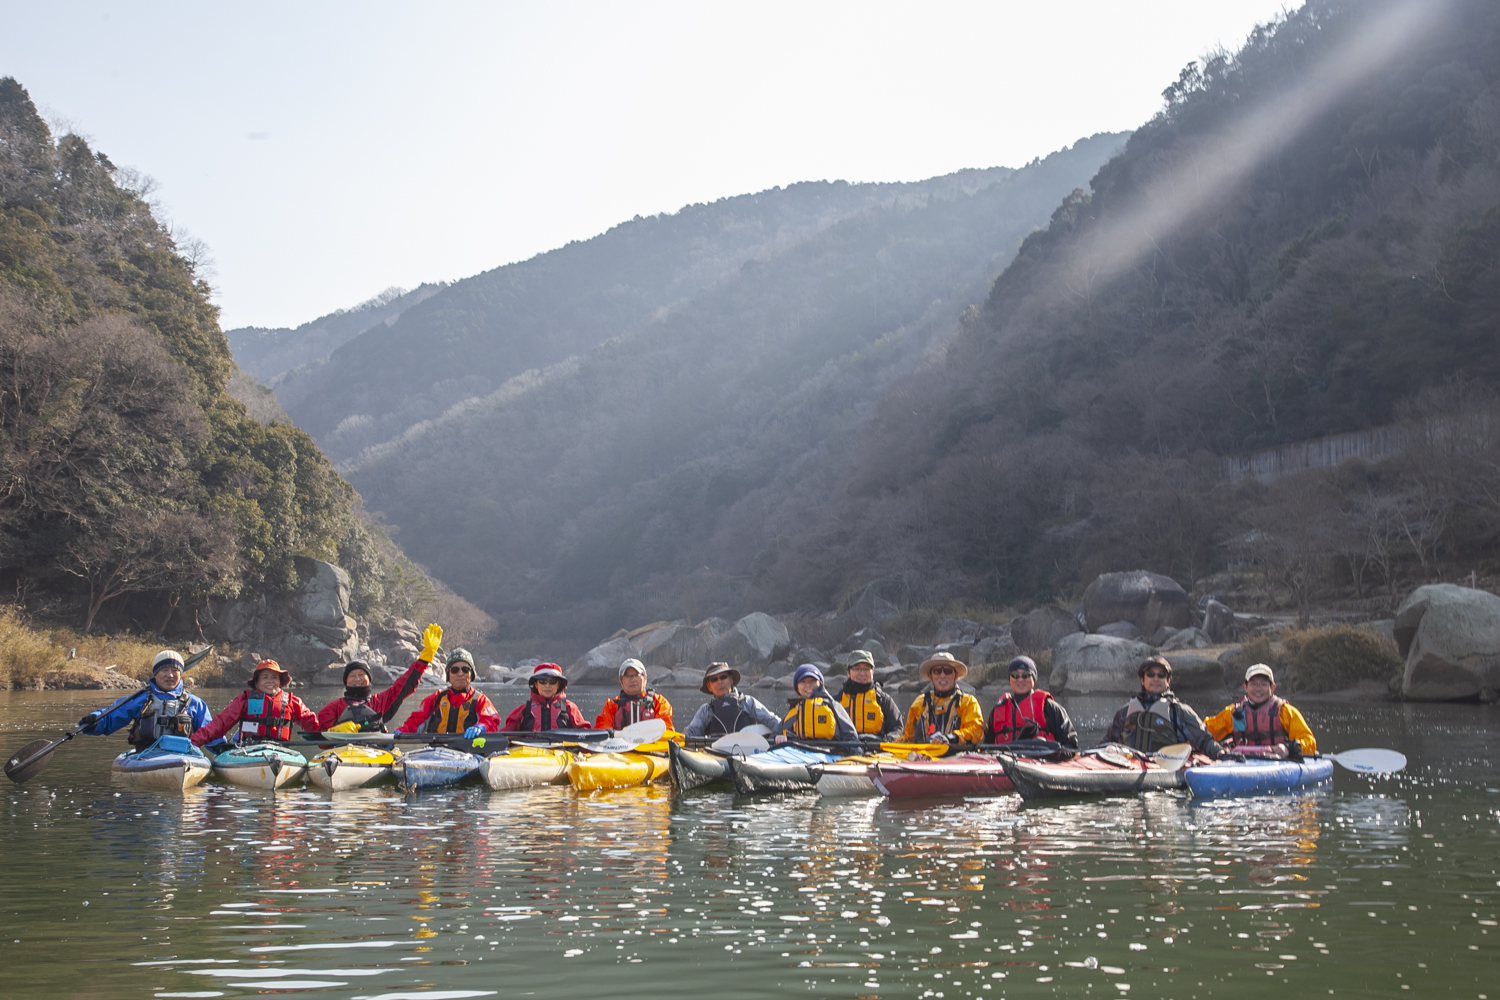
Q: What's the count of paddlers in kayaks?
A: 13